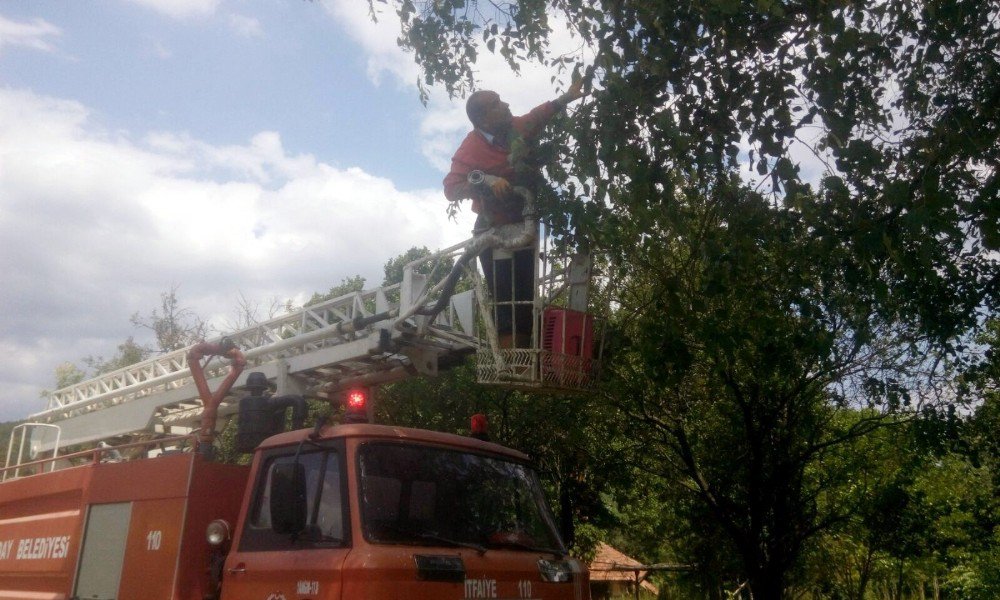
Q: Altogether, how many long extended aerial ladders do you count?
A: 1